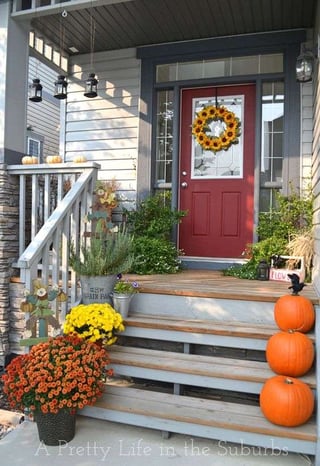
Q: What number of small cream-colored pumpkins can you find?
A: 3